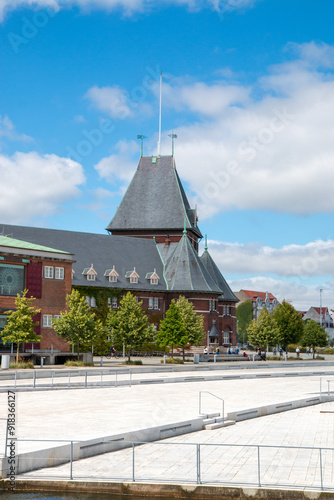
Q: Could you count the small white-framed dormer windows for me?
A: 4